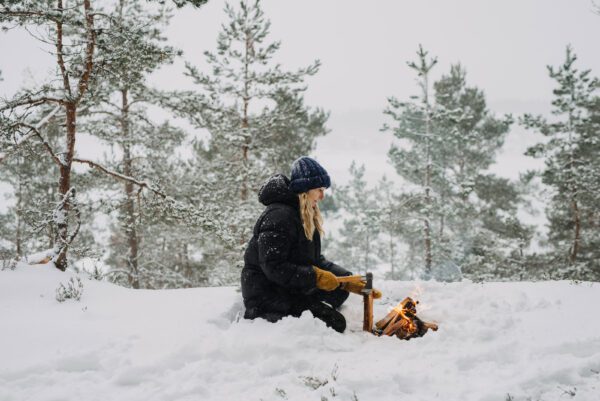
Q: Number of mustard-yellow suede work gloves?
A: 2